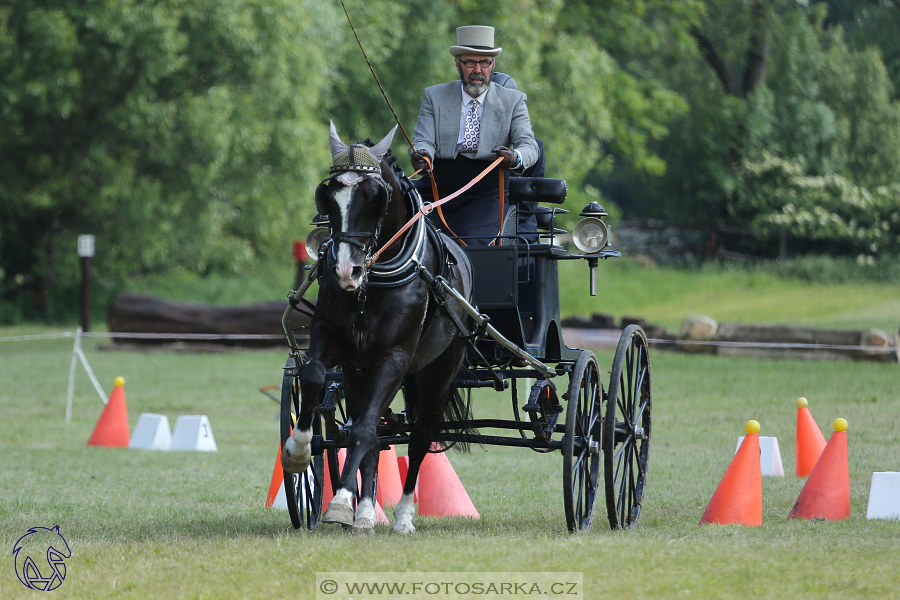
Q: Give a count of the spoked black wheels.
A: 4